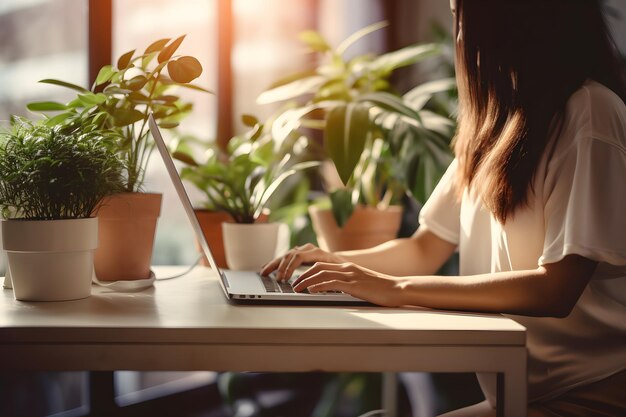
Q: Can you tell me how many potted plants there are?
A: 5